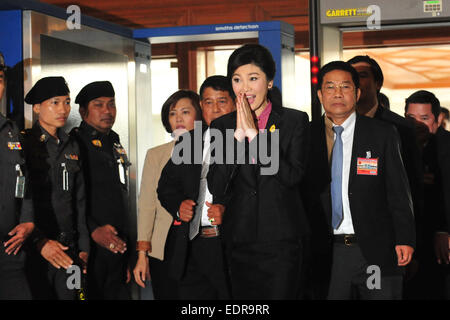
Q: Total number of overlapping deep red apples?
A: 0